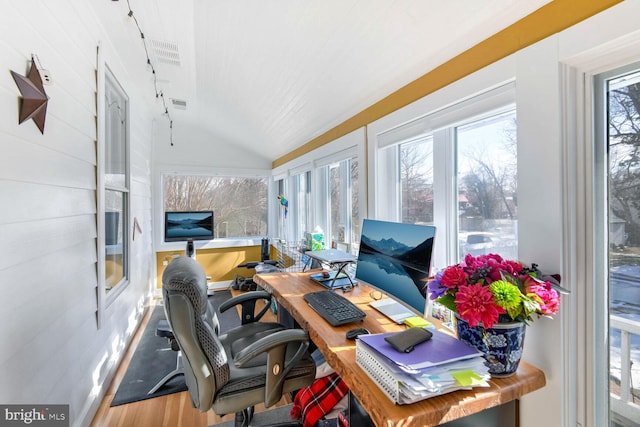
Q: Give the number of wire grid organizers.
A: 1